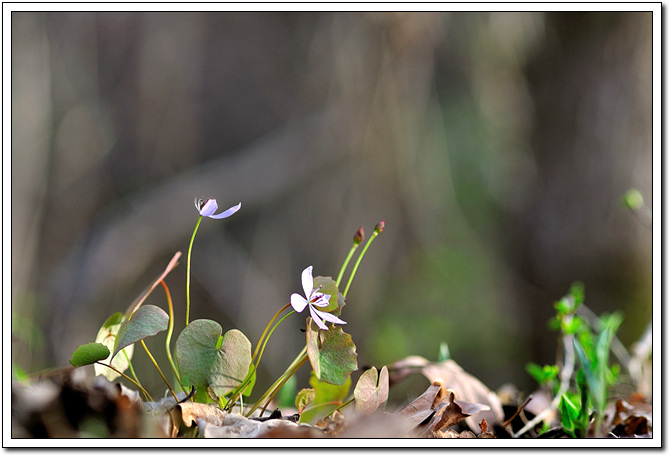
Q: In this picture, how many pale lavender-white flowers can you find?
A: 2